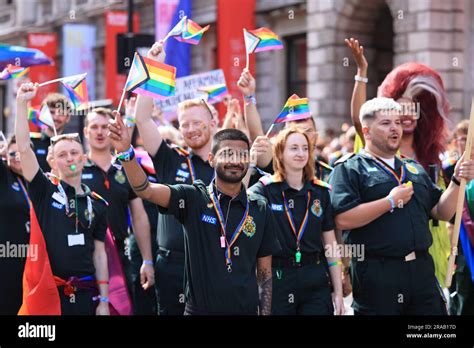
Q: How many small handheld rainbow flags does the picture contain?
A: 8